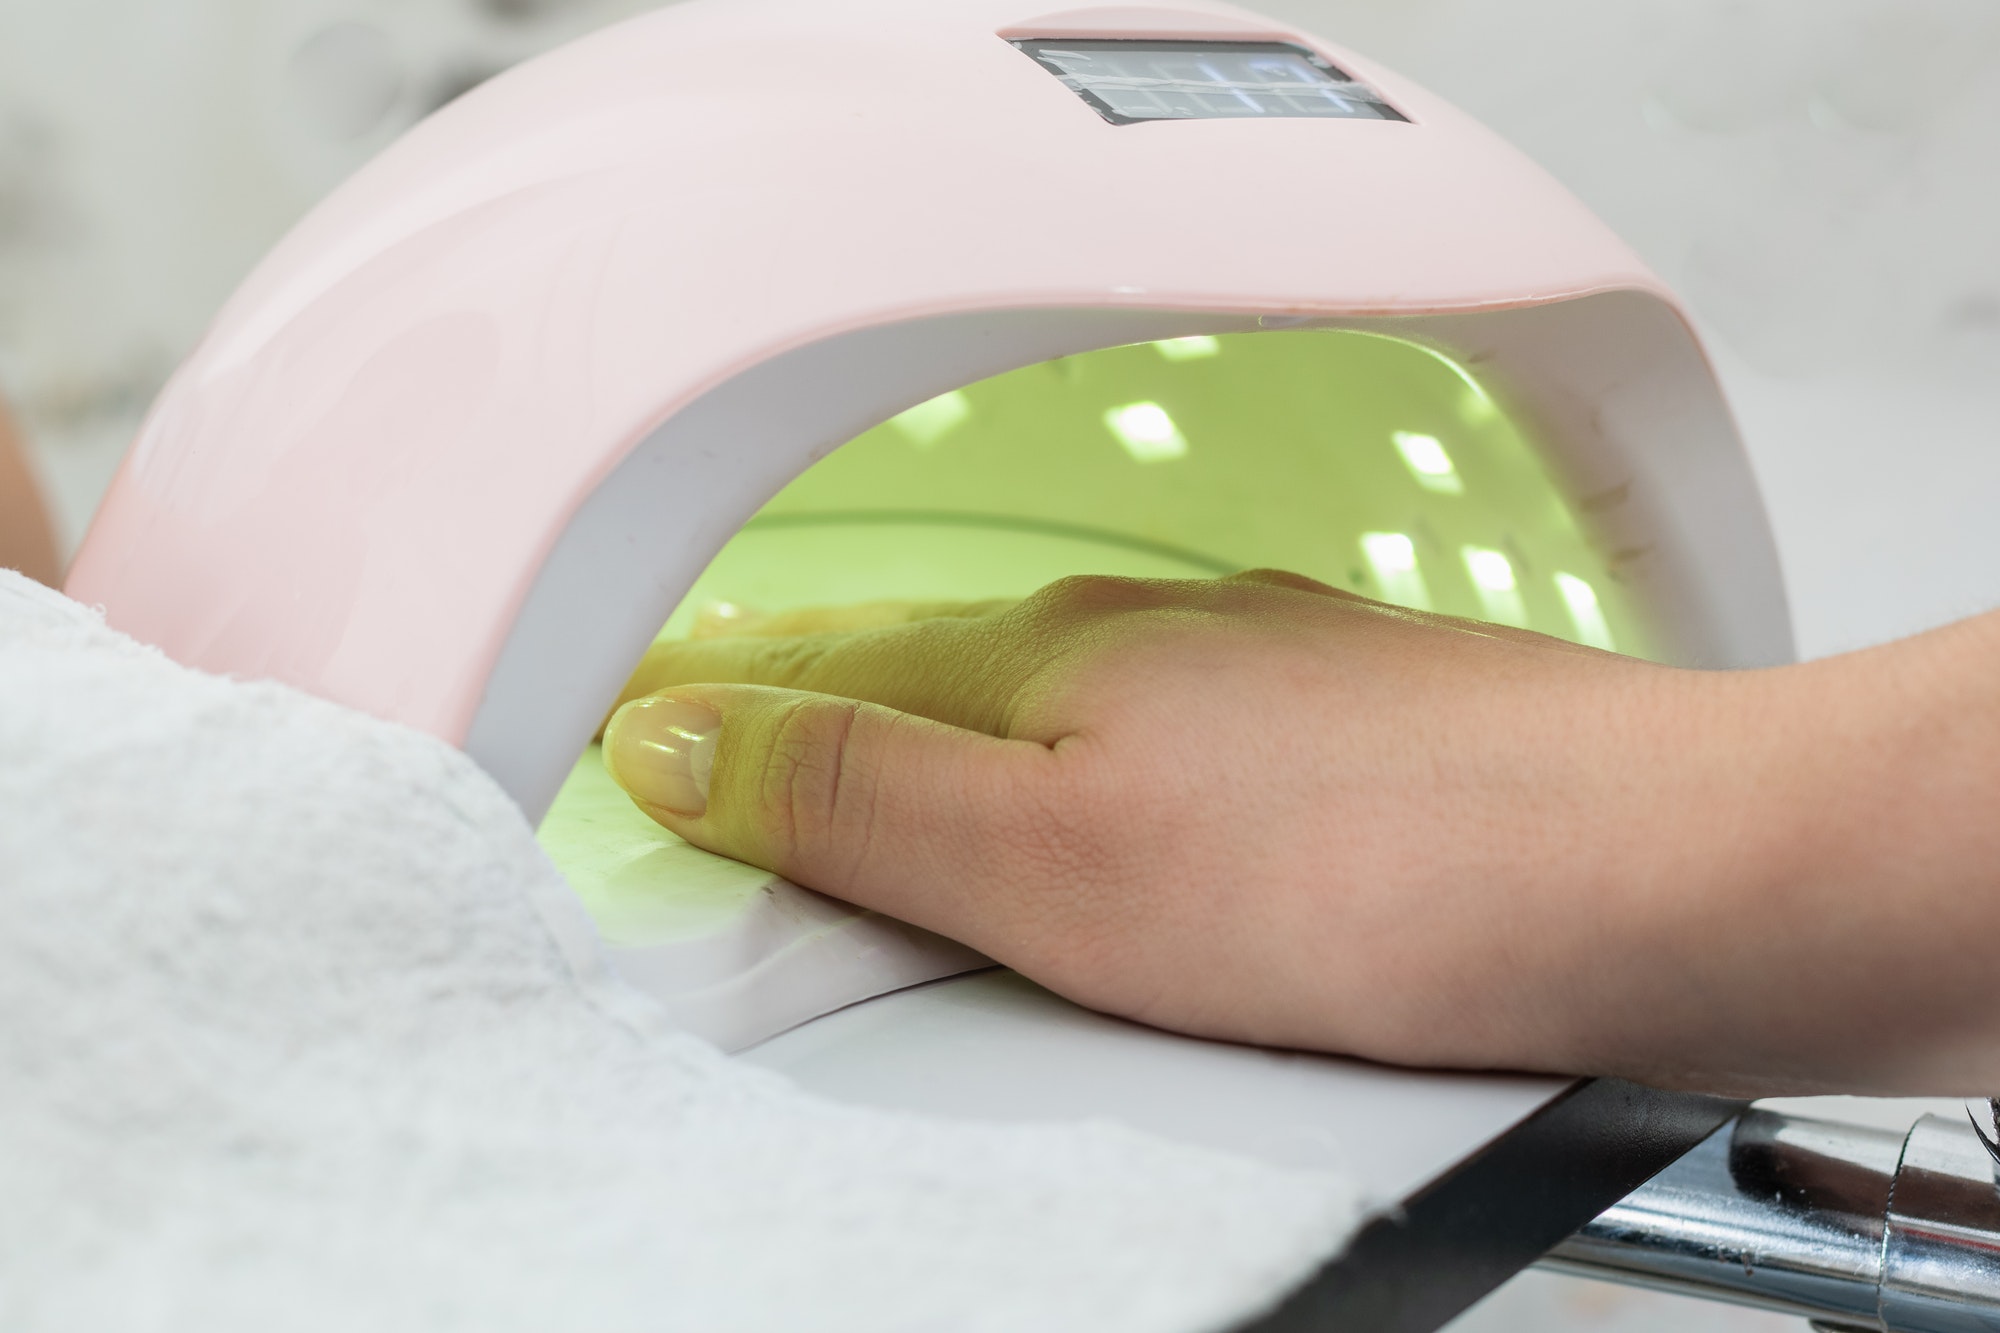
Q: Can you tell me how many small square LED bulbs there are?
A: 7